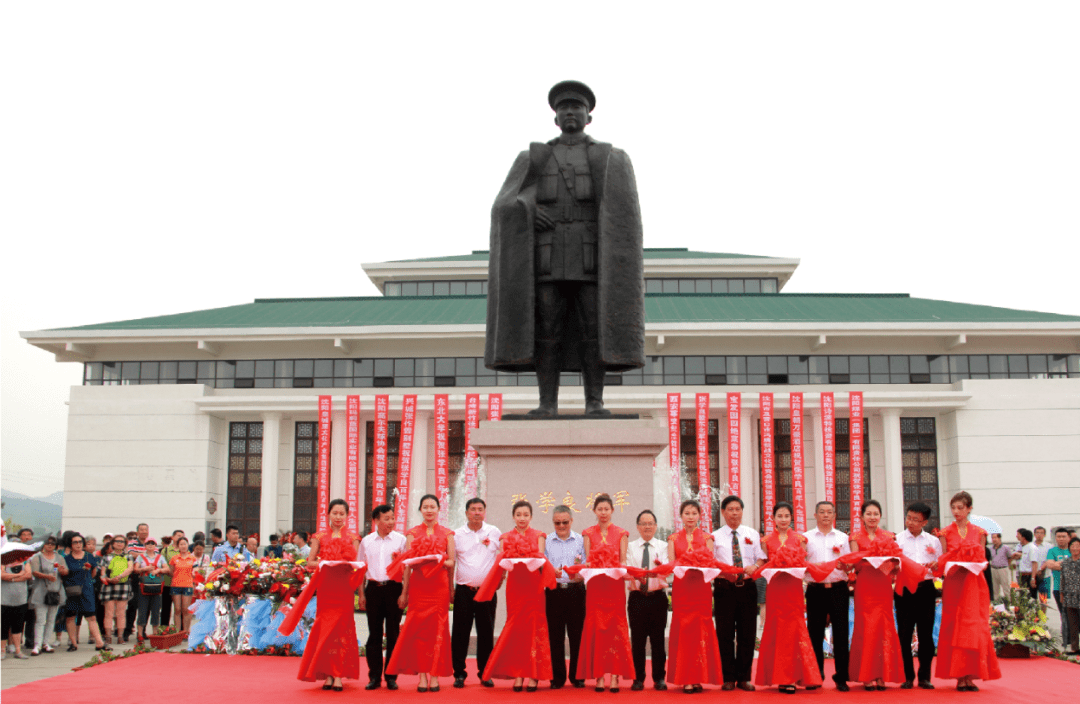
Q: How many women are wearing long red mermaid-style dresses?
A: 8